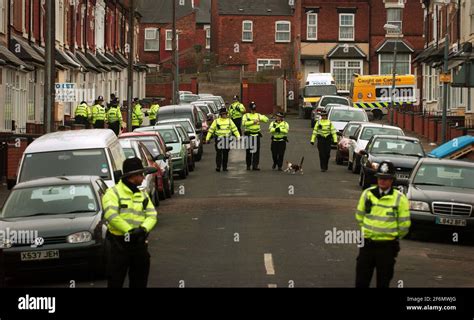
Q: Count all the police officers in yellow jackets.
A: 12